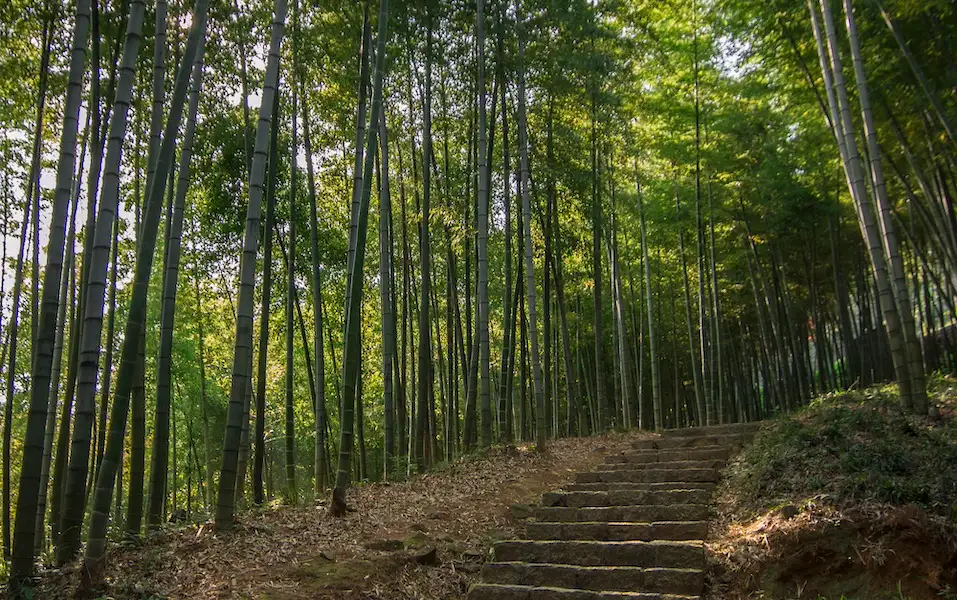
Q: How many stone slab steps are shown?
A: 12